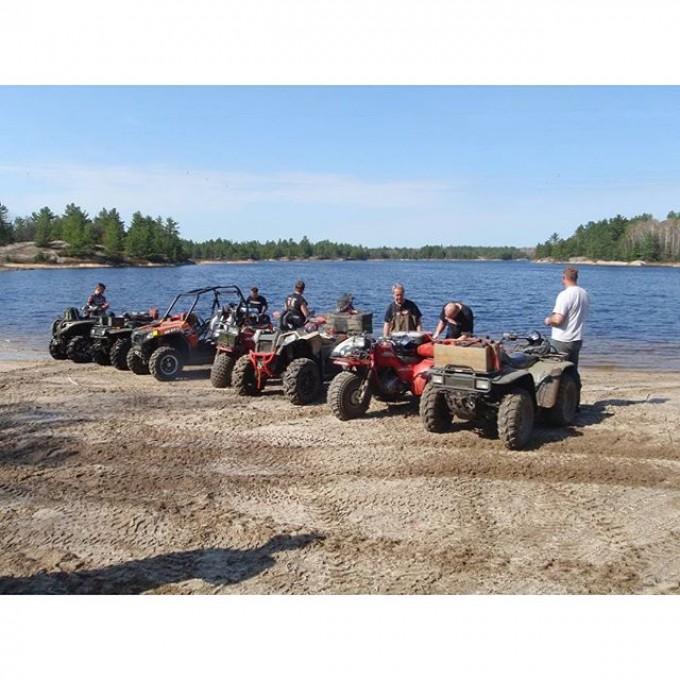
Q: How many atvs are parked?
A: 7